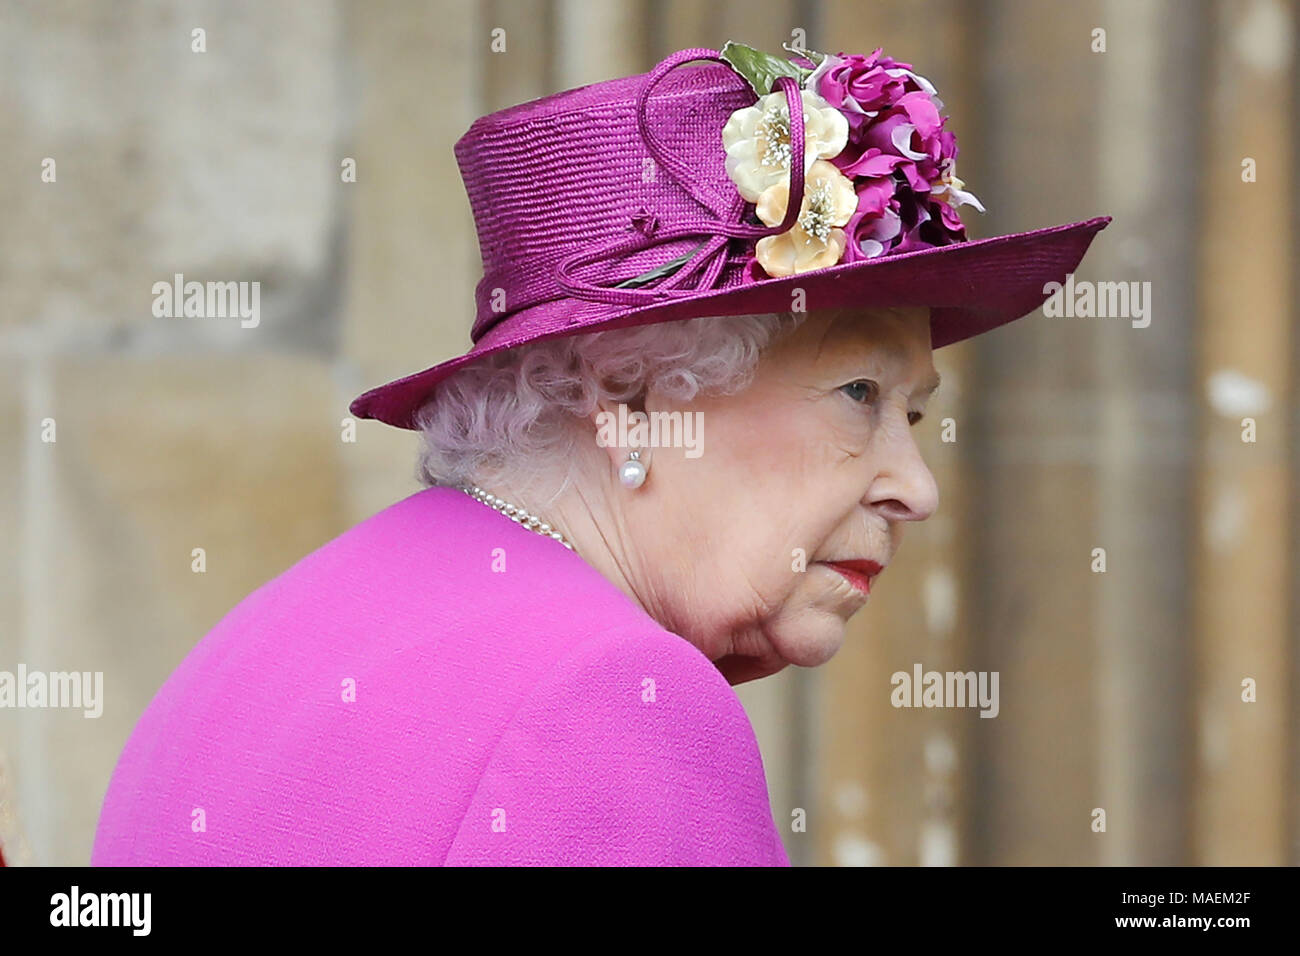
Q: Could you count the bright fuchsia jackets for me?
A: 1